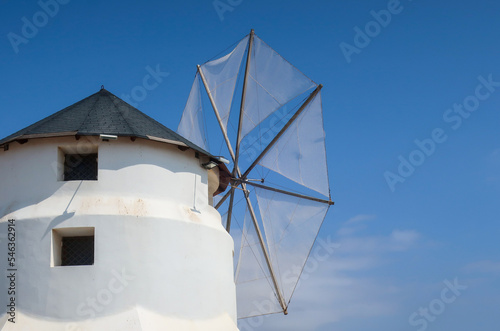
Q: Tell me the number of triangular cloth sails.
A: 6